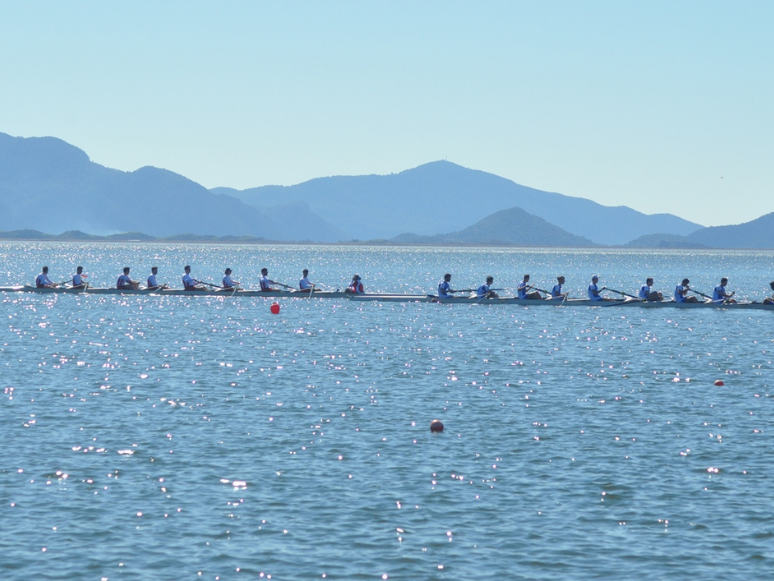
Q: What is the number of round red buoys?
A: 3